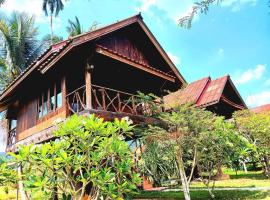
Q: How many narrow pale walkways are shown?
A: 1